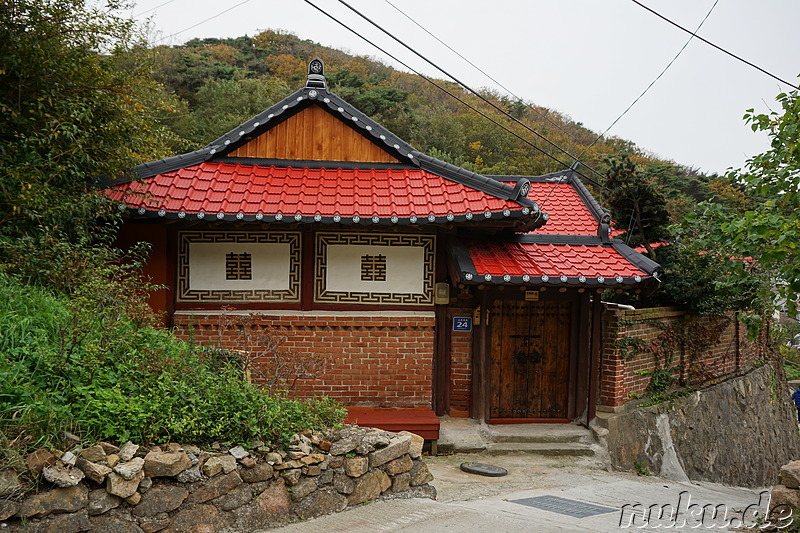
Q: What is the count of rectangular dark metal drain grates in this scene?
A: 1